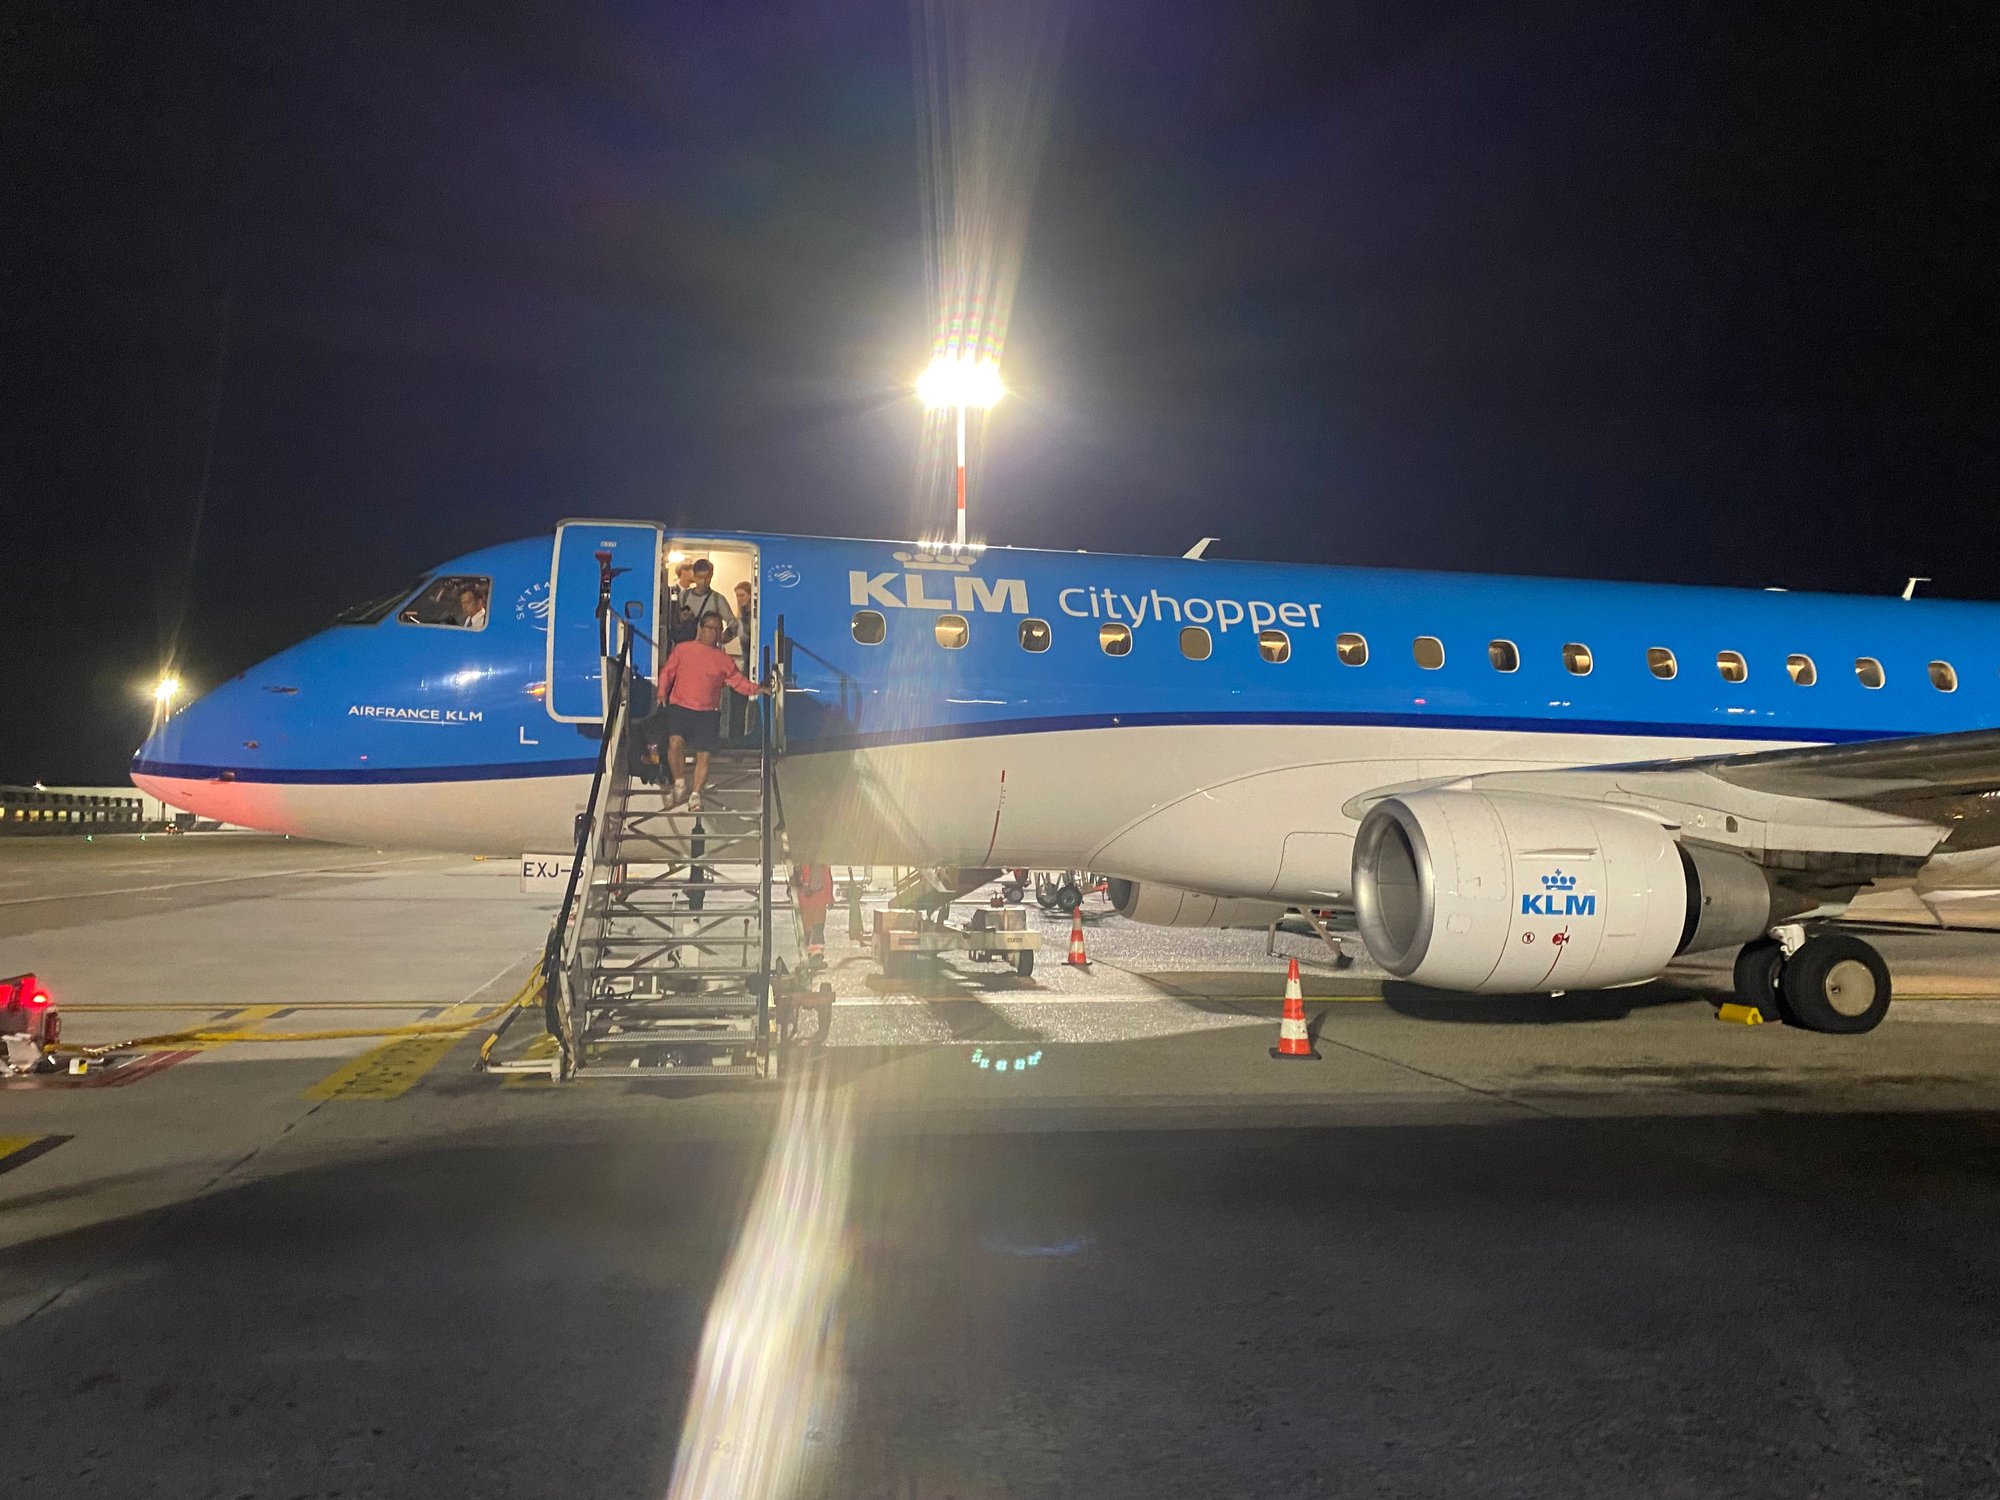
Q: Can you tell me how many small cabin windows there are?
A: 15